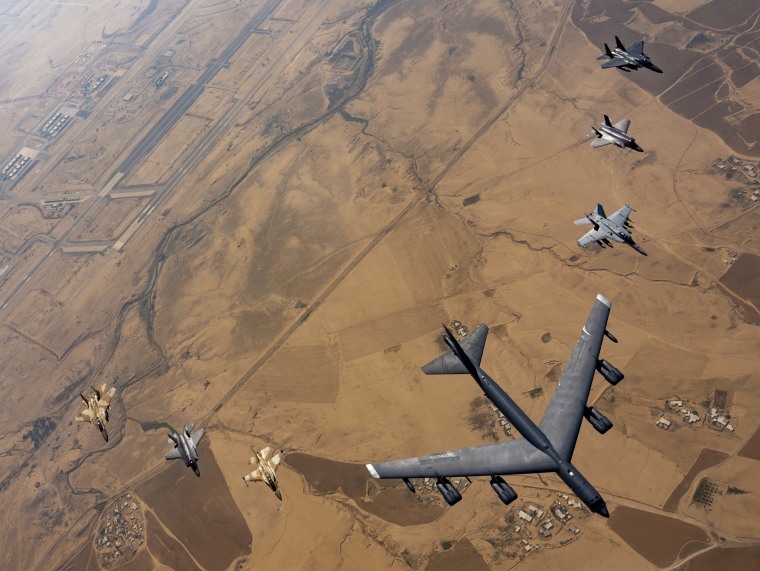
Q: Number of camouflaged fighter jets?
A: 2